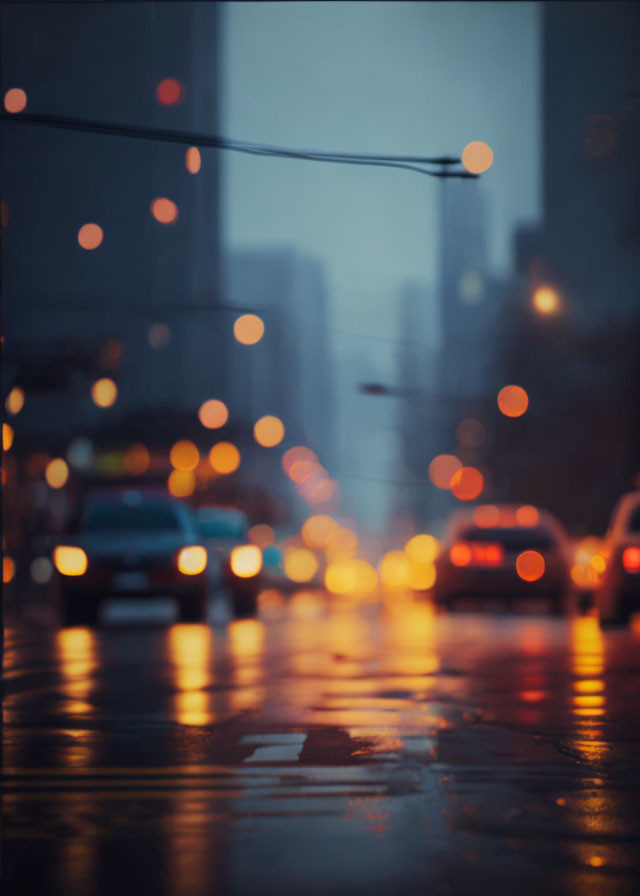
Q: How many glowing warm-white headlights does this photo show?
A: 3